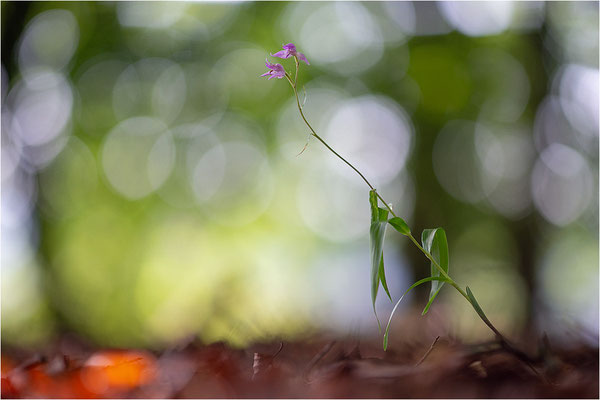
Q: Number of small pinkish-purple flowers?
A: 2